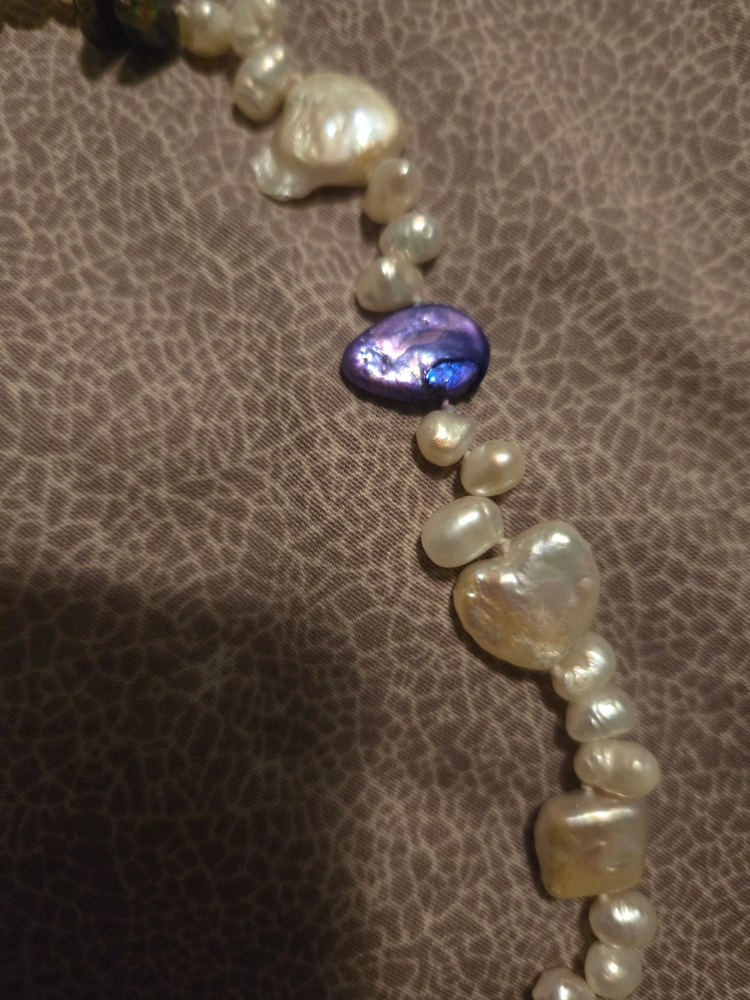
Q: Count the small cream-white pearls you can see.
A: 15